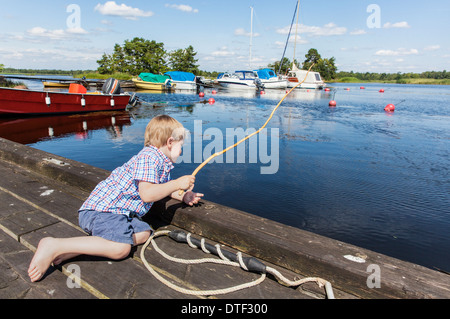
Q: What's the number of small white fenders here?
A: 3